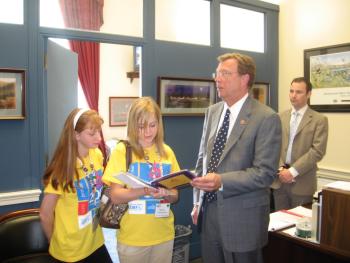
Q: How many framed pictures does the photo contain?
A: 5